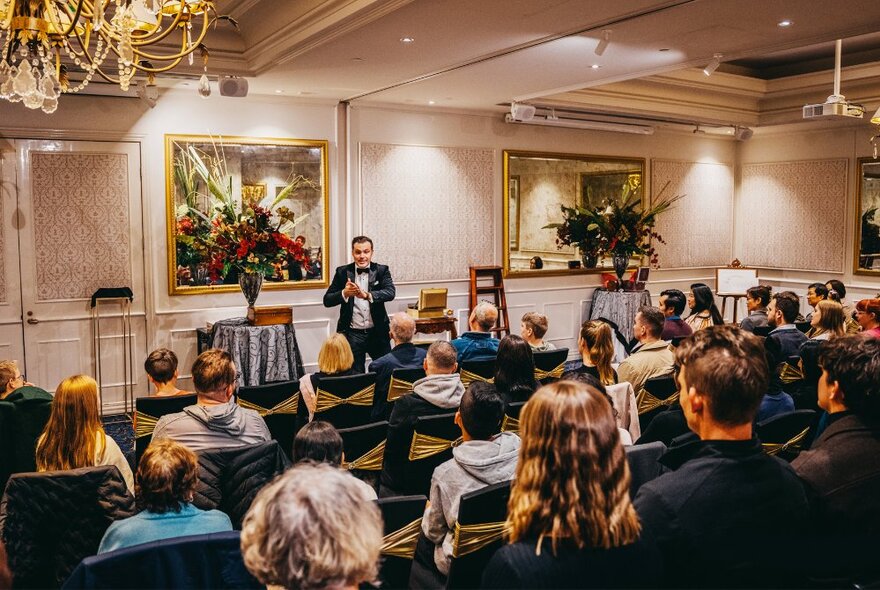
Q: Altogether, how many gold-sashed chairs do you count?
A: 14